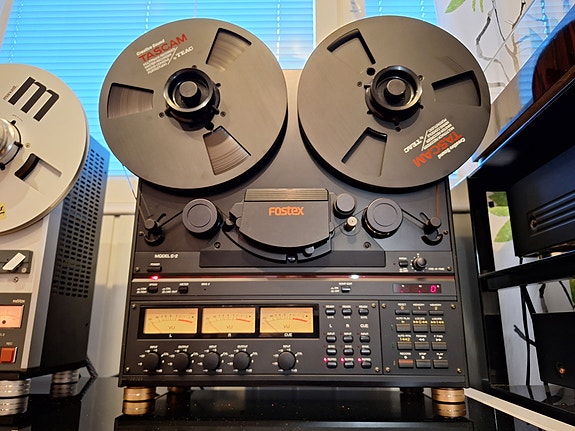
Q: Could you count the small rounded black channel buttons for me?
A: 12